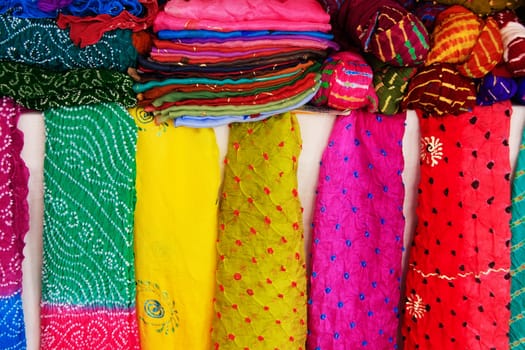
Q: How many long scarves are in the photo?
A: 7